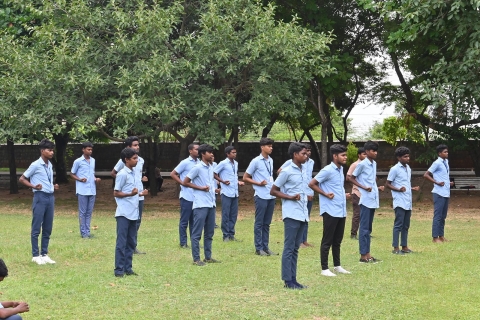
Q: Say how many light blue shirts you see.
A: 15